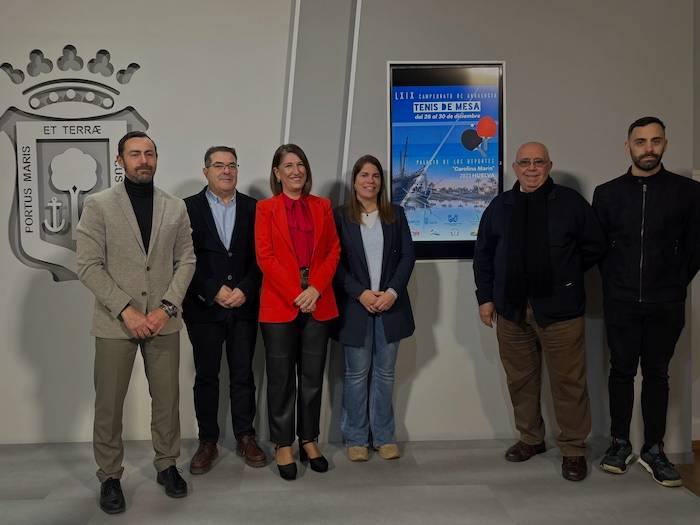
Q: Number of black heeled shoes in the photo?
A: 2